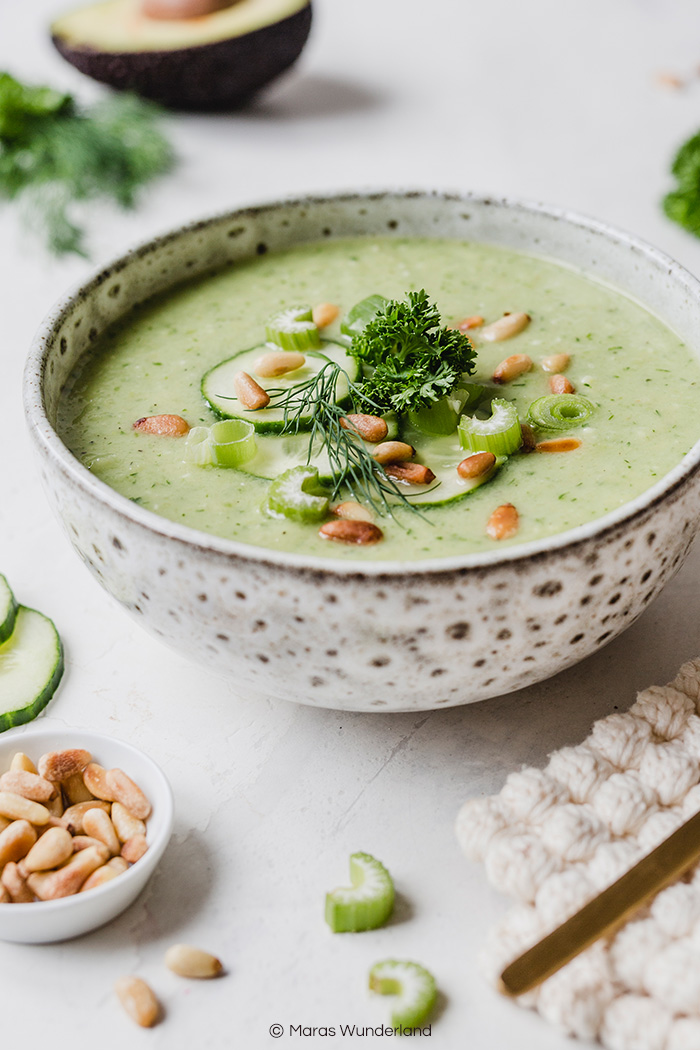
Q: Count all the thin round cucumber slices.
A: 5